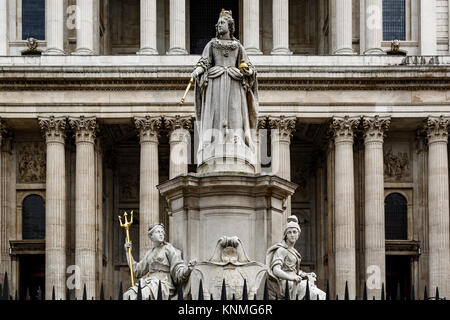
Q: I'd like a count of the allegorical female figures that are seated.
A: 2